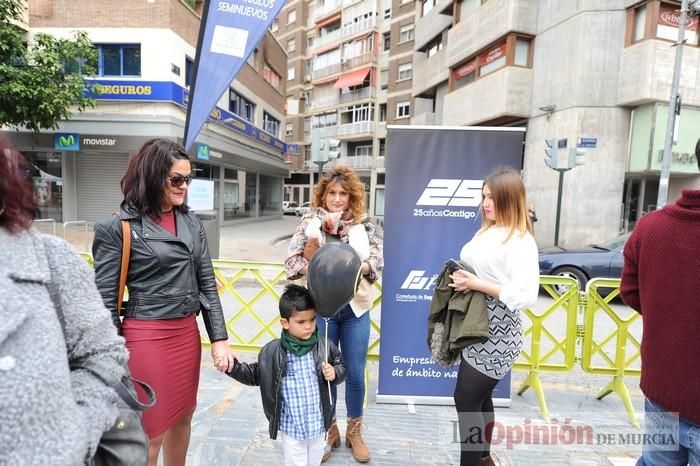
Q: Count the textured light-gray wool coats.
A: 1